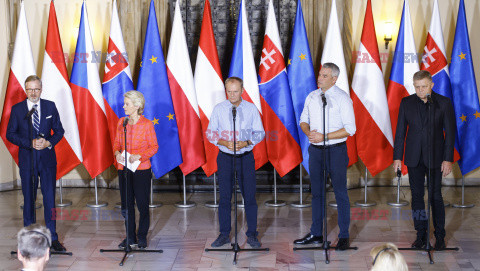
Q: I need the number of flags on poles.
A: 15